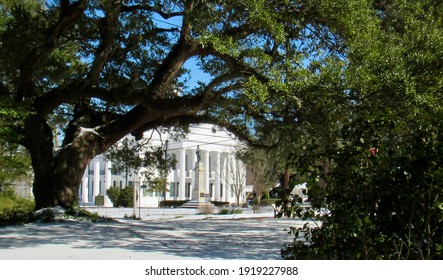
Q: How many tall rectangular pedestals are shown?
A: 1